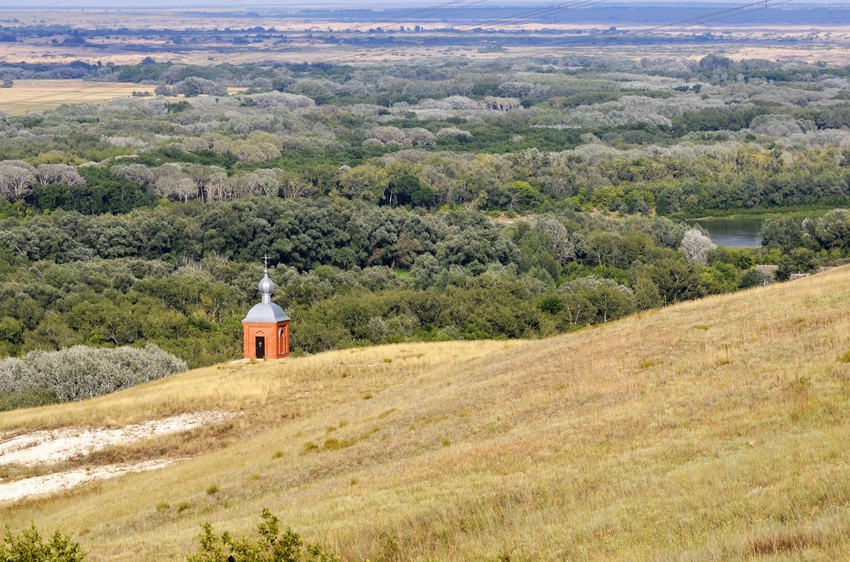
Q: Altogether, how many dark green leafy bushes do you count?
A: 2